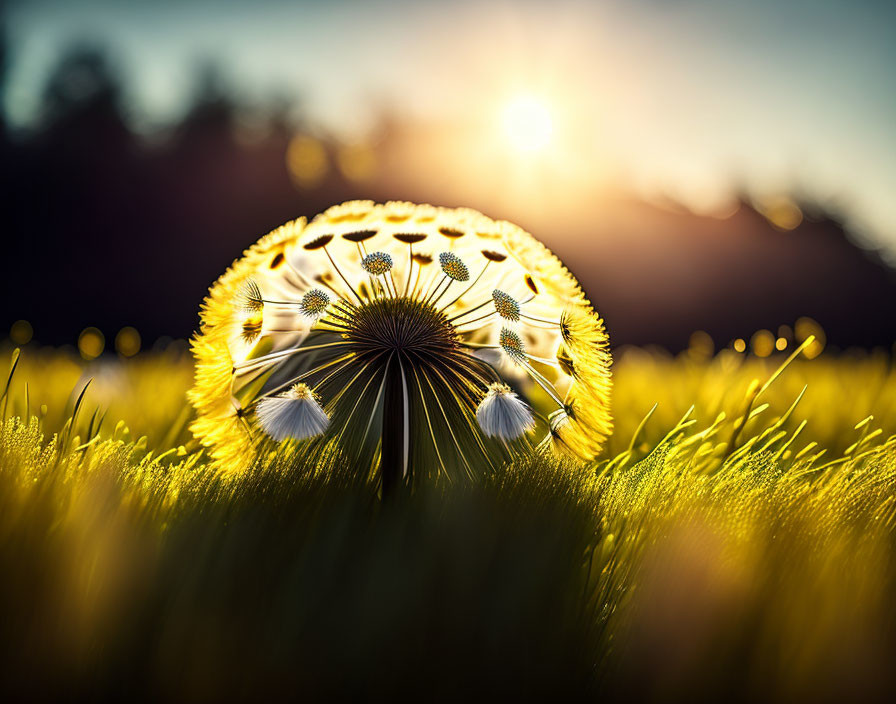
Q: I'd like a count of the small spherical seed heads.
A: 5